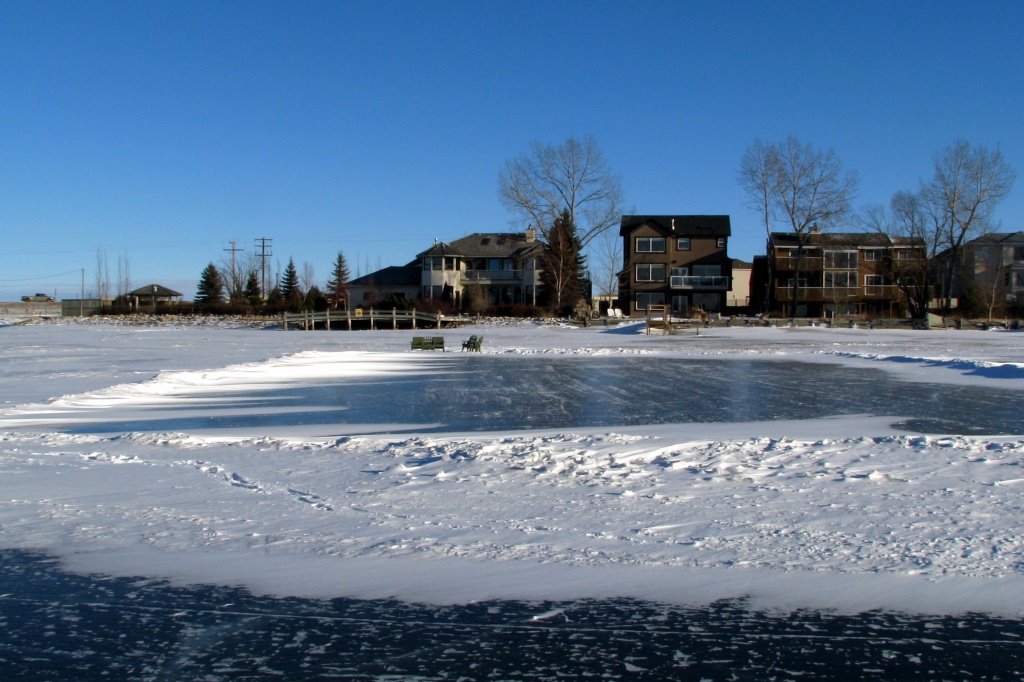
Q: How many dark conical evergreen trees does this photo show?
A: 5